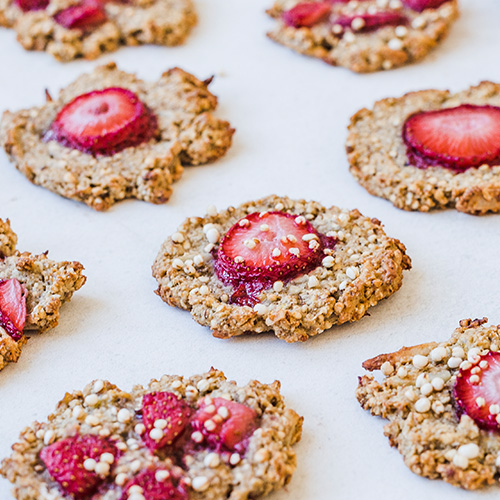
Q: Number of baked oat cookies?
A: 8